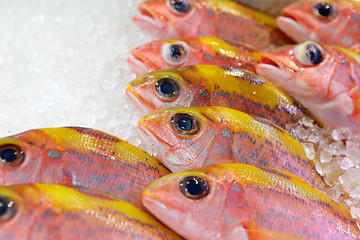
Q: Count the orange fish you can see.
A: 9